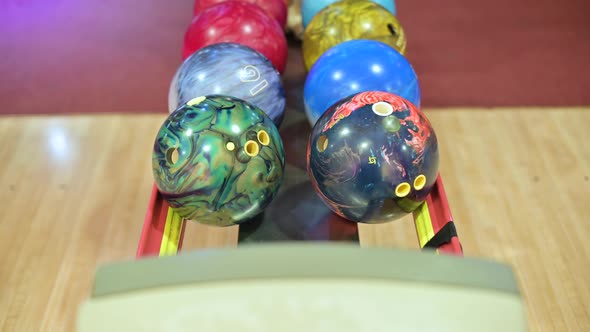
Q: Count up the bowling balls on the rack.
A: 8